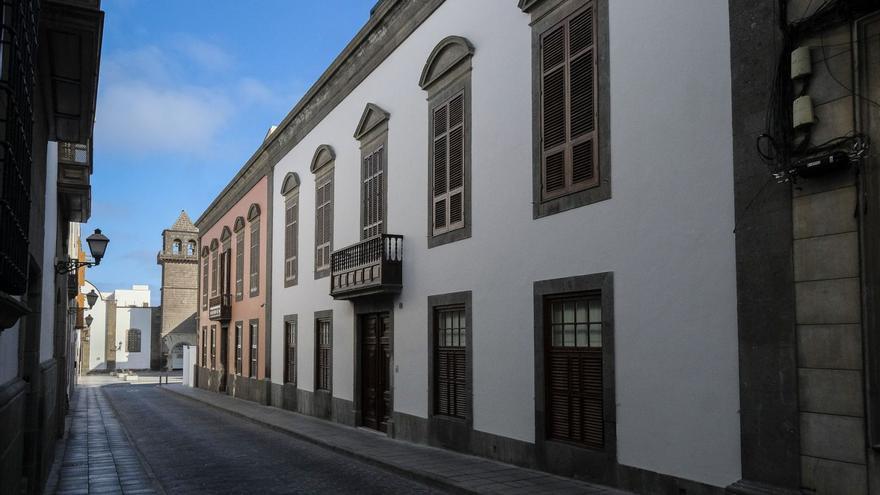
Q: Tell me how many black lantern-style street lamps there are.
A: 3